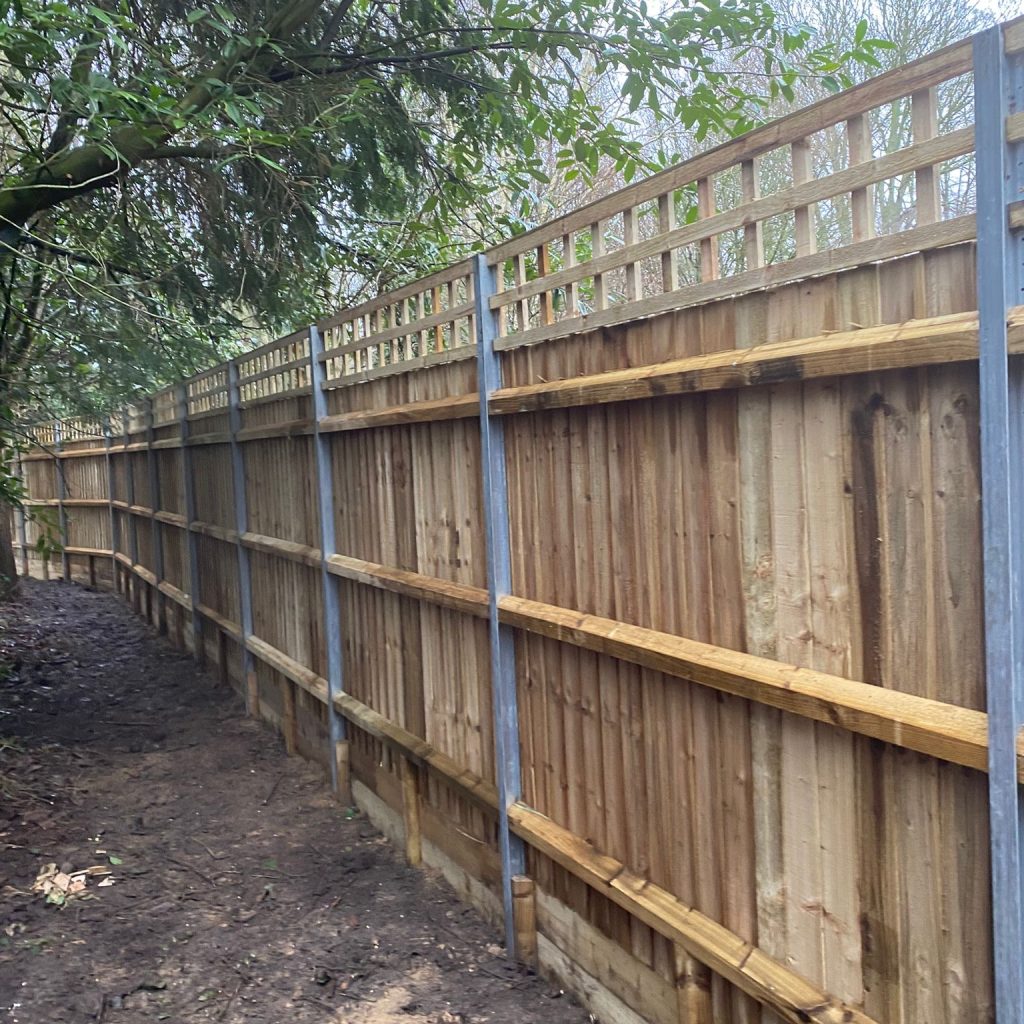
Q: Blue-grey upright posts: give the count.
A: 10